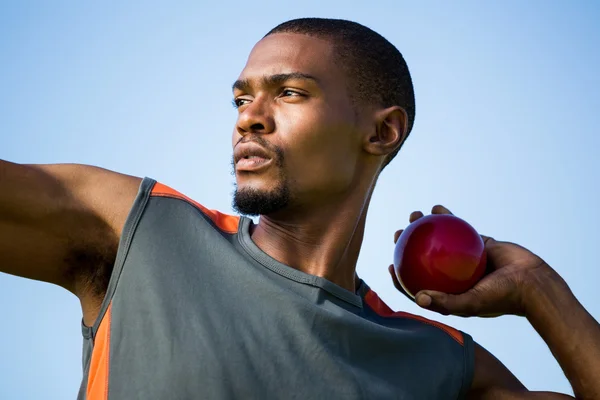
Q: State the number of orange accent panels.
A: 3